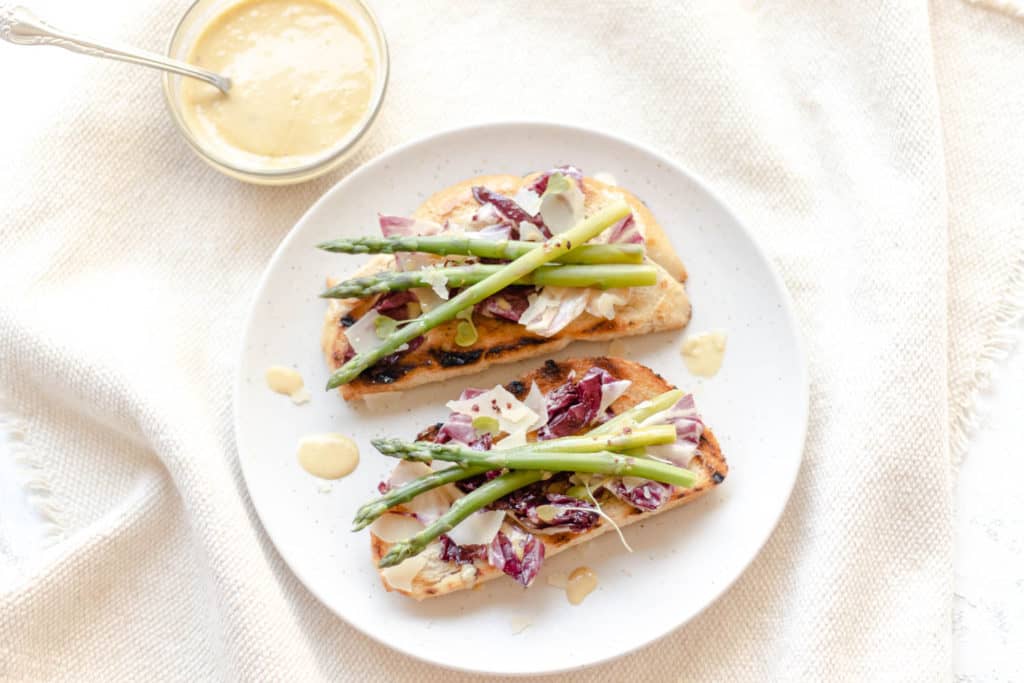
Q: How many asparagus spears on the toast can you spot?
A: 6